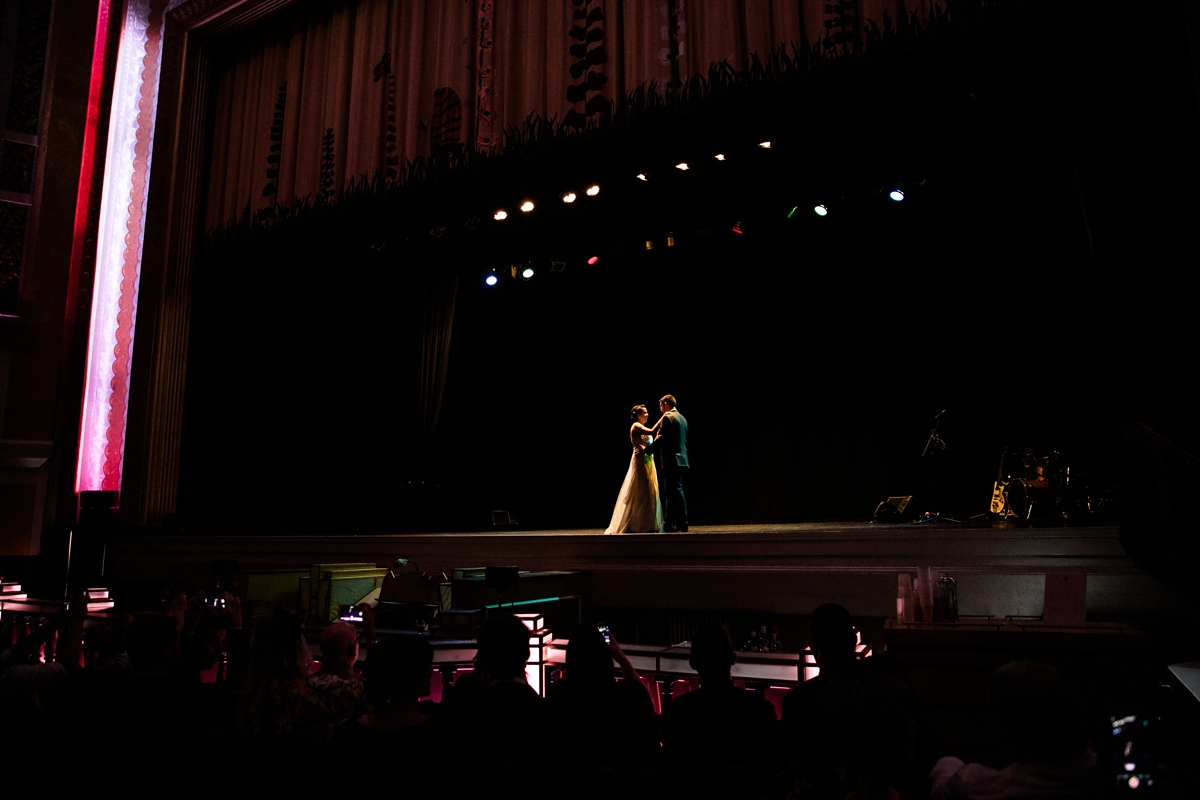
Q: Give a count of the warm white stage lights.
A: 8